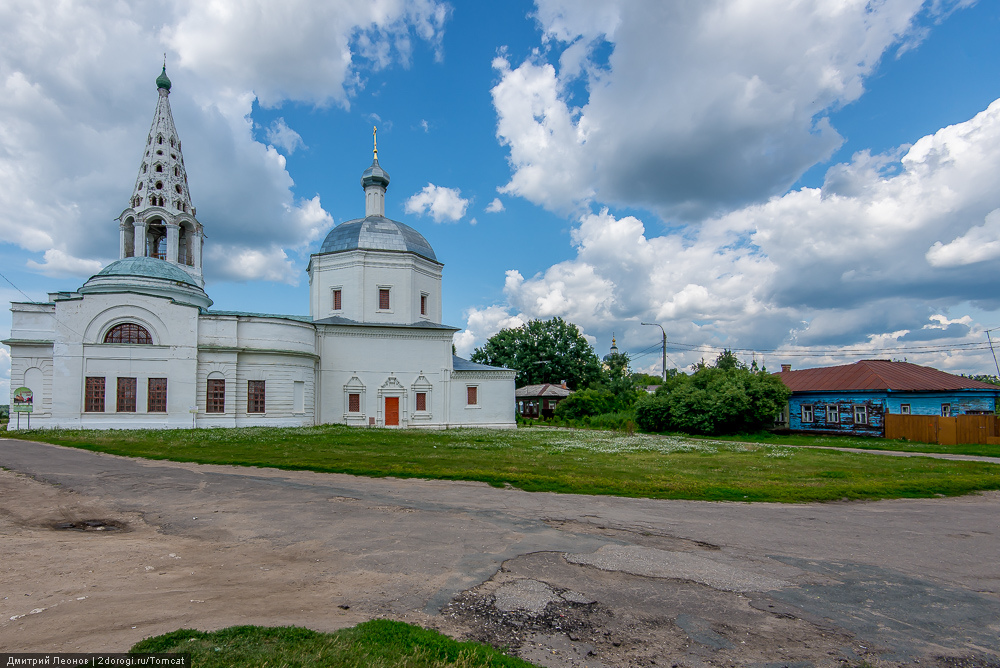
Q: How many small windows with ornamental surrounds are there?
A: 2